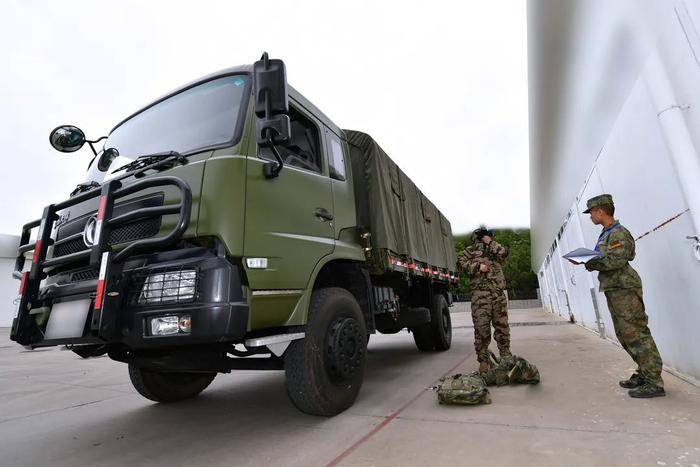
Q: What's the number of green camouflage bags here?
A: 2